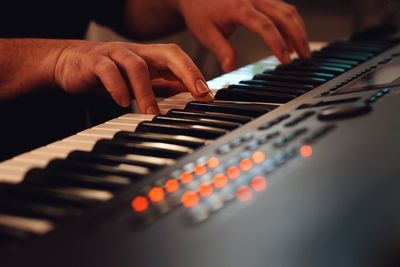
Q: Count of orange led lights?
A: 15